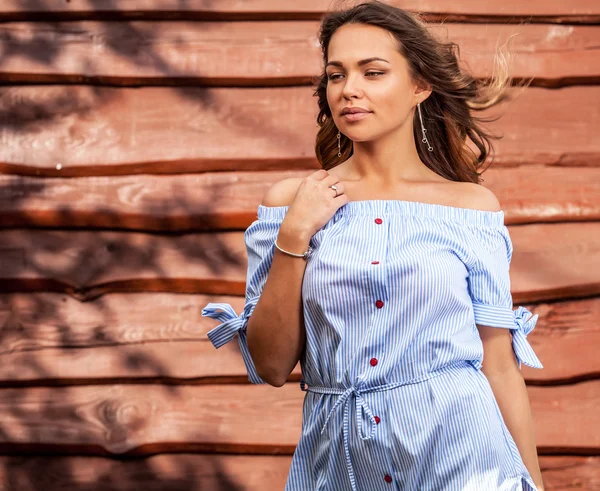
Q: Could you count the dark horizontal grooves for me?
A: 7